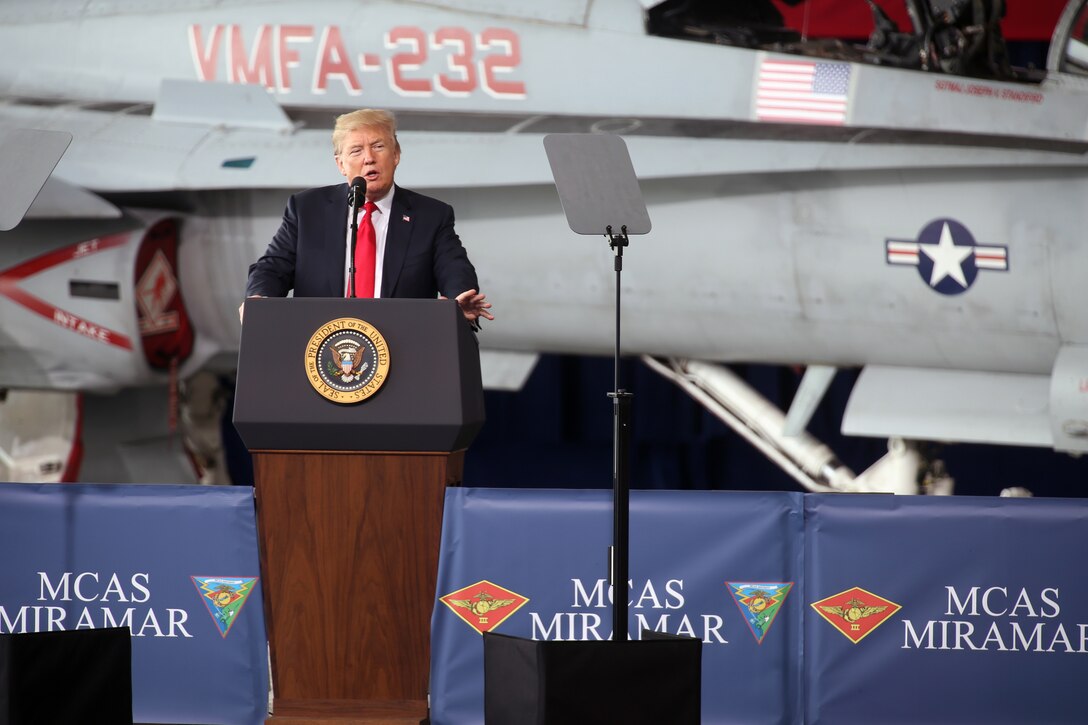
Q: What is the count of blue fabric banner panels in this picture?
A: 3